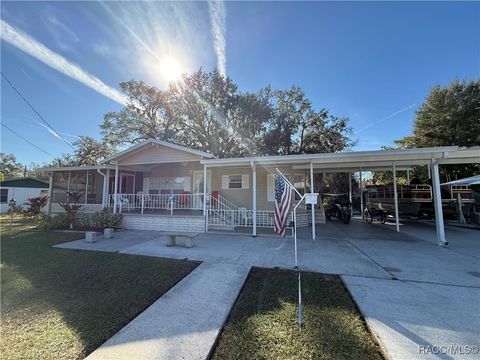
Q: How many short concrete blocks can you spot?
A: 2